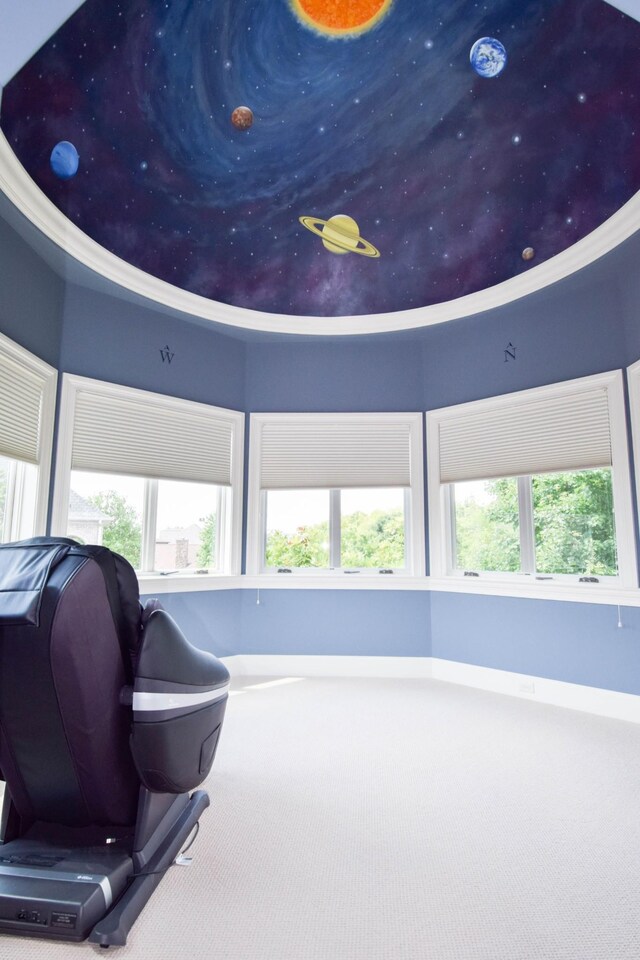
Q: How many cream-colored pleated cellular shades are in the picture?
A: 4